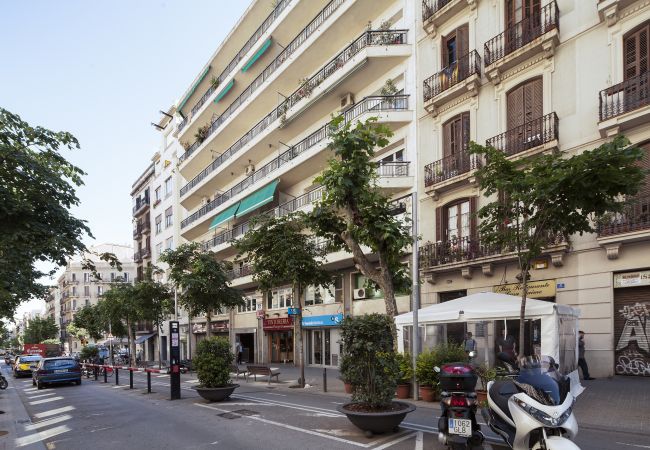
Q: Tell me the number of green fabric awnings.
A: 5